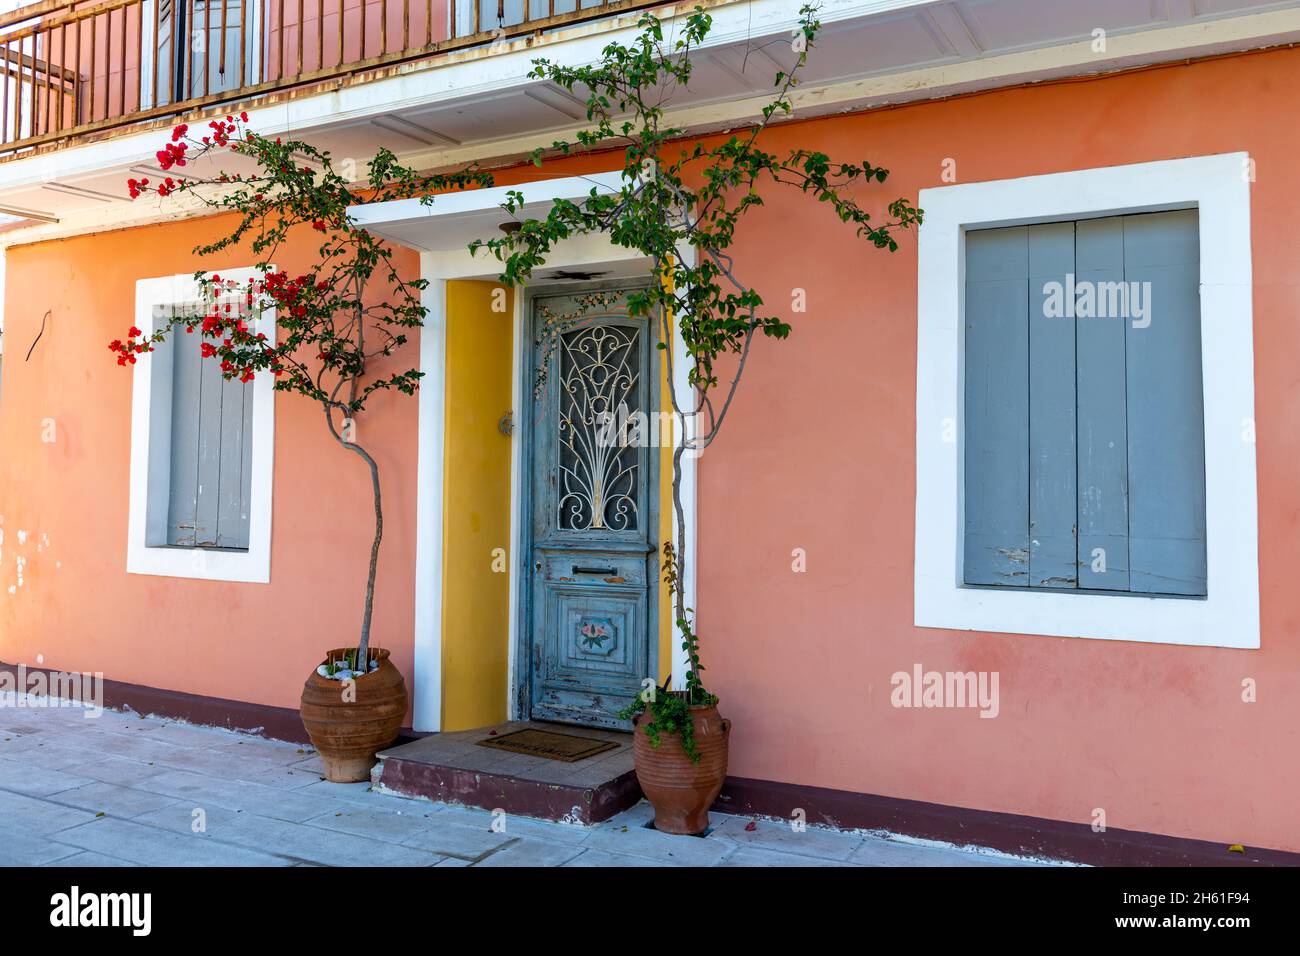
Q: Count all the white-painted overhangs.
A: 2